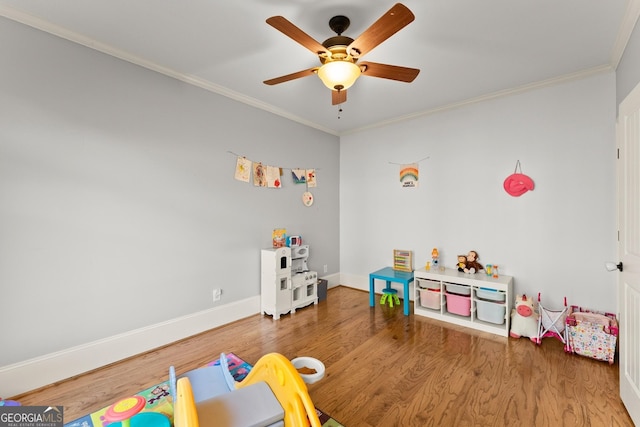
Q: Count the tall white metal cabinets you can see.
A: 0